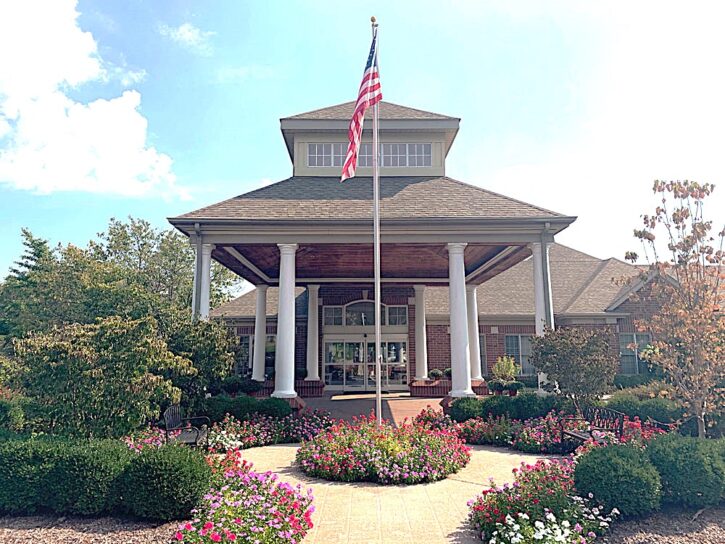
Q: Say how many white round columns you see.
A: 8